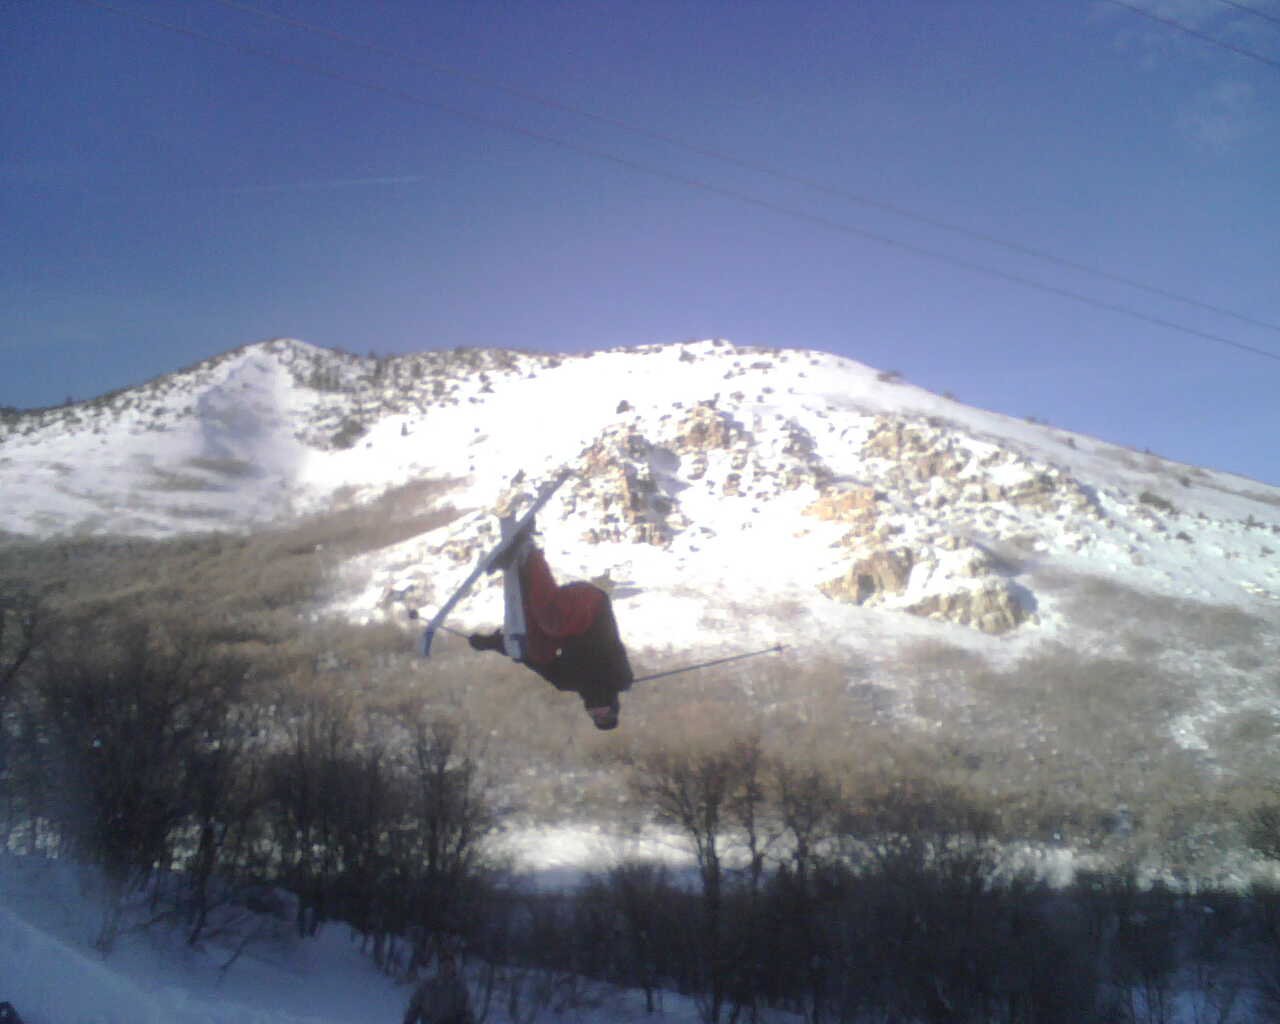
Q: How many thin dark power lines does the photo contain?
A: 4